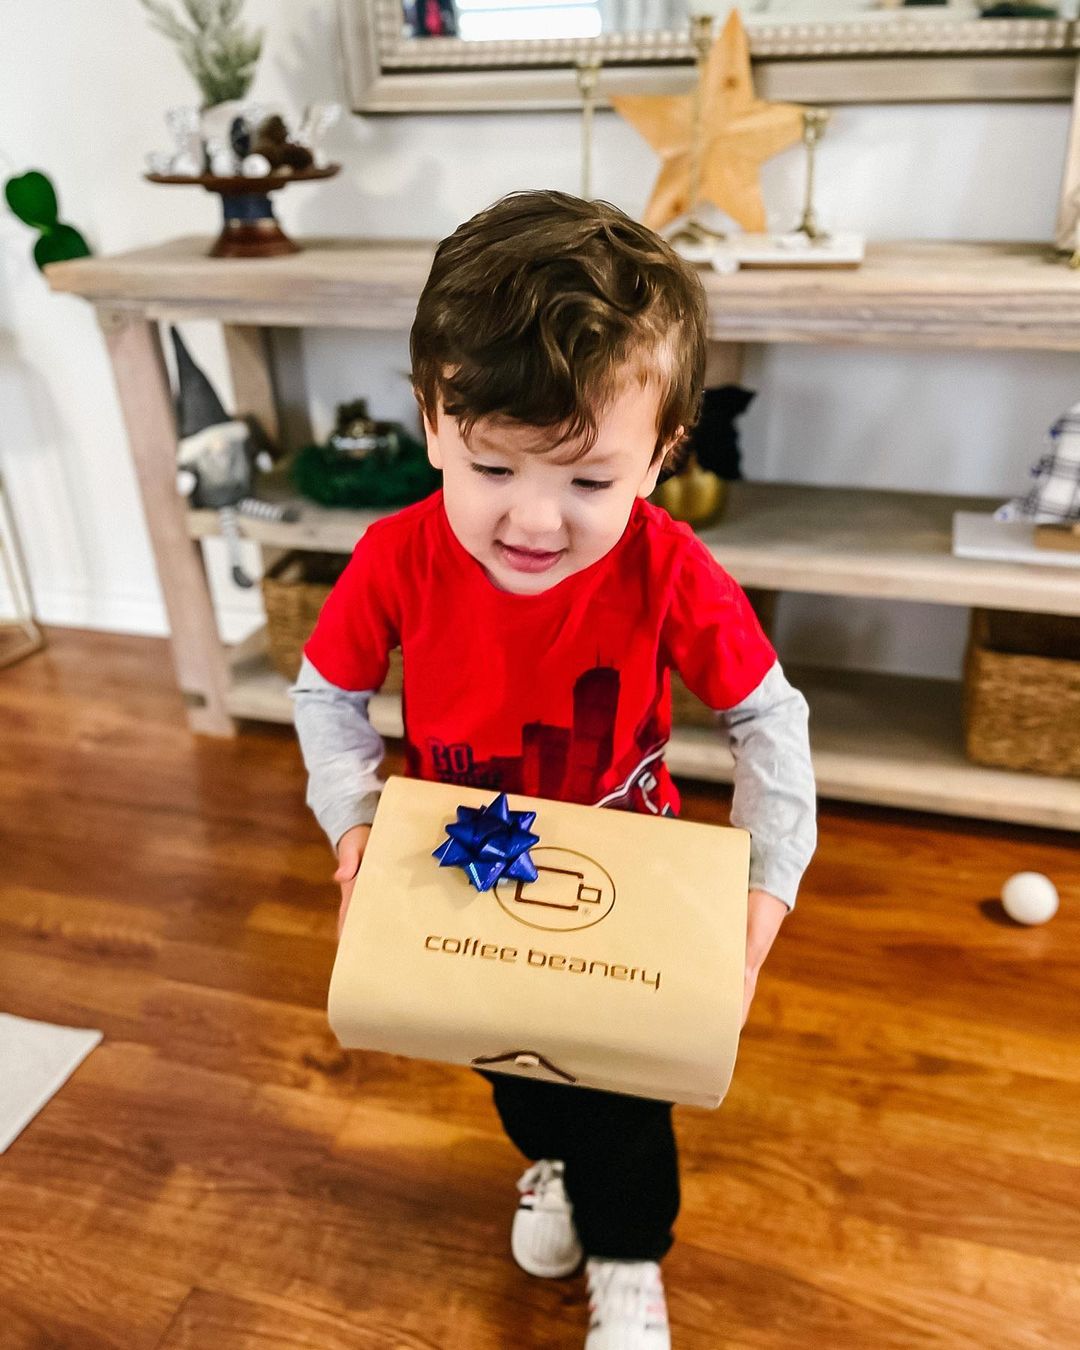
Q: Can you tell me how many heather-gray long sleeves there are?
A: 2